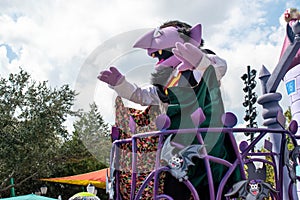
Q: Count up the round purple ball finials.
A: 4